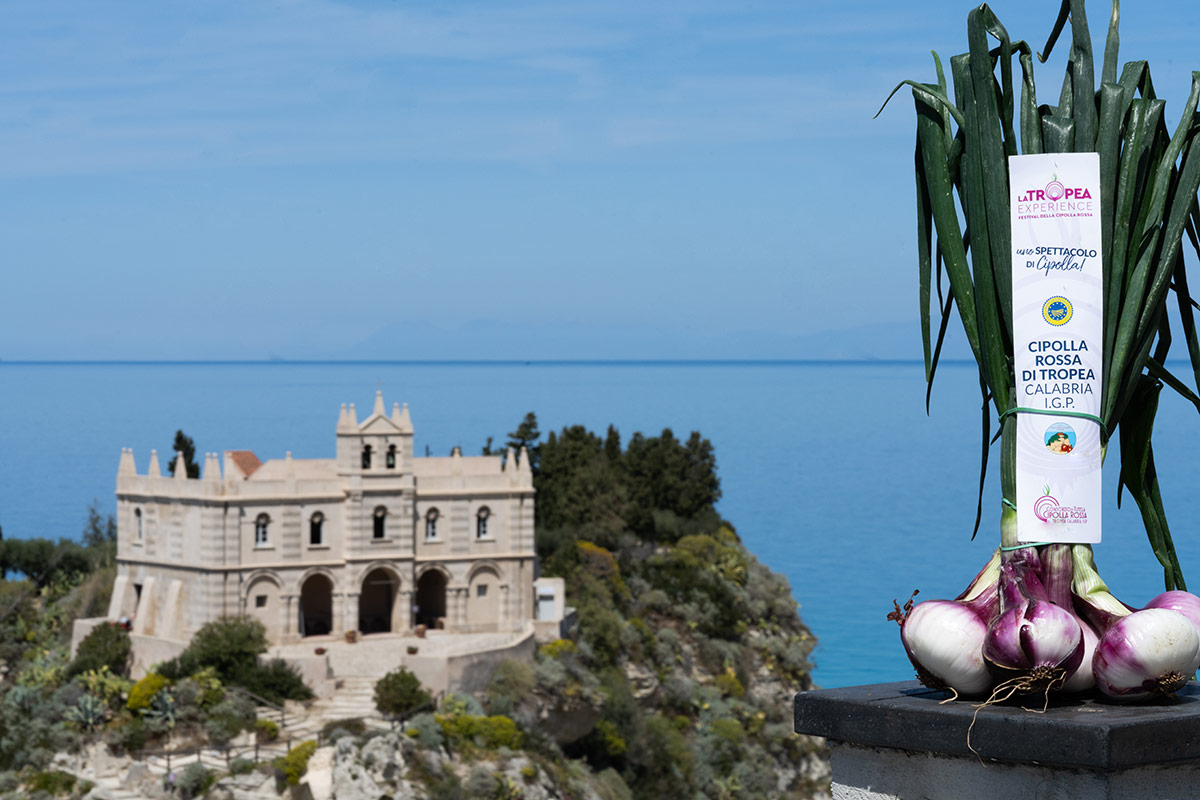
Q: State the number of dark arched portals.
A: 3